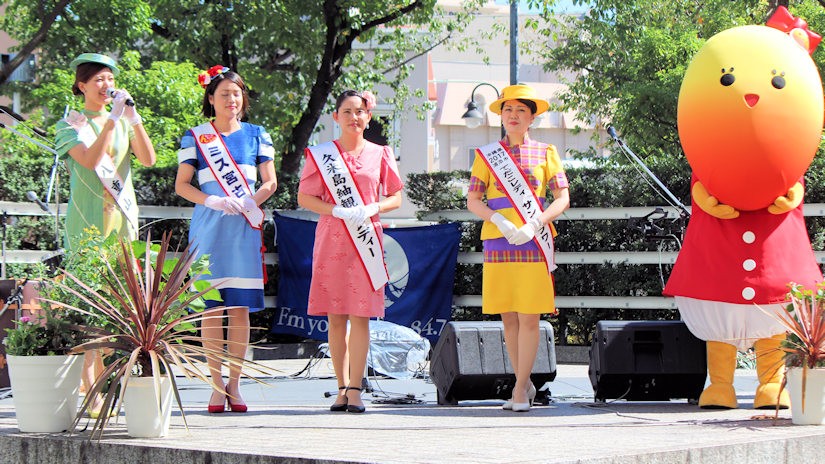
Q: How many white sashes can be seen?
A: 4